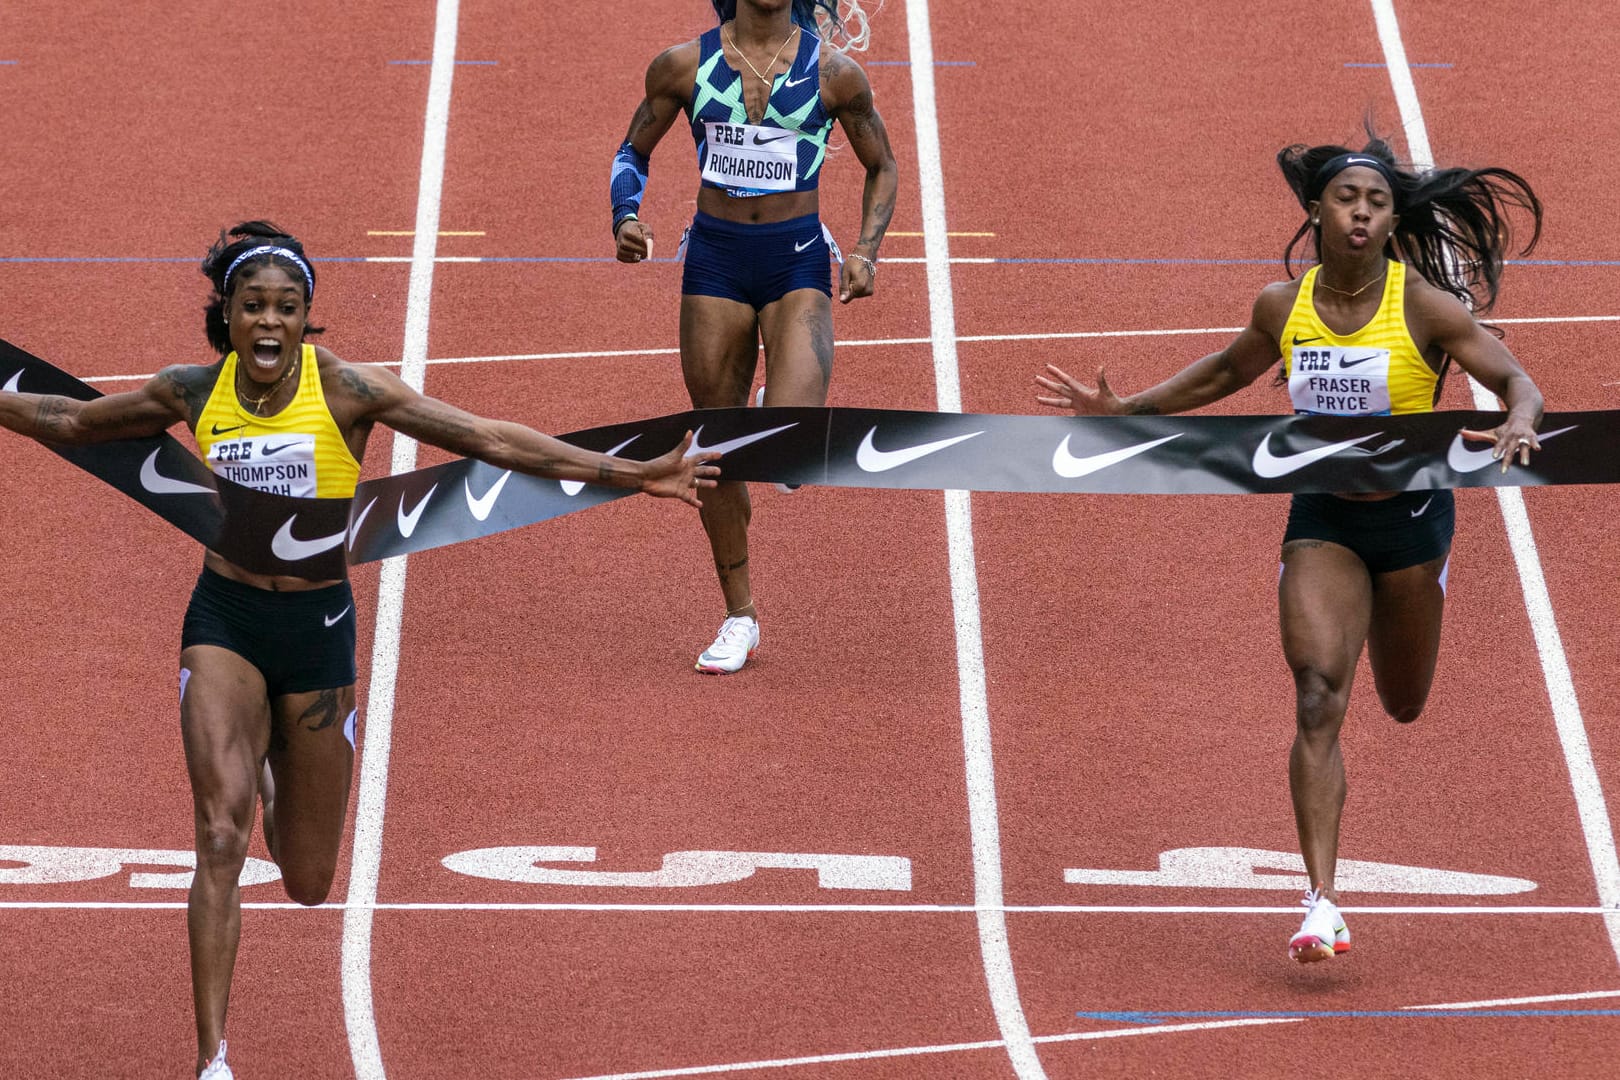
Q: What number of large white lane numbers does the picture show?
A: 3